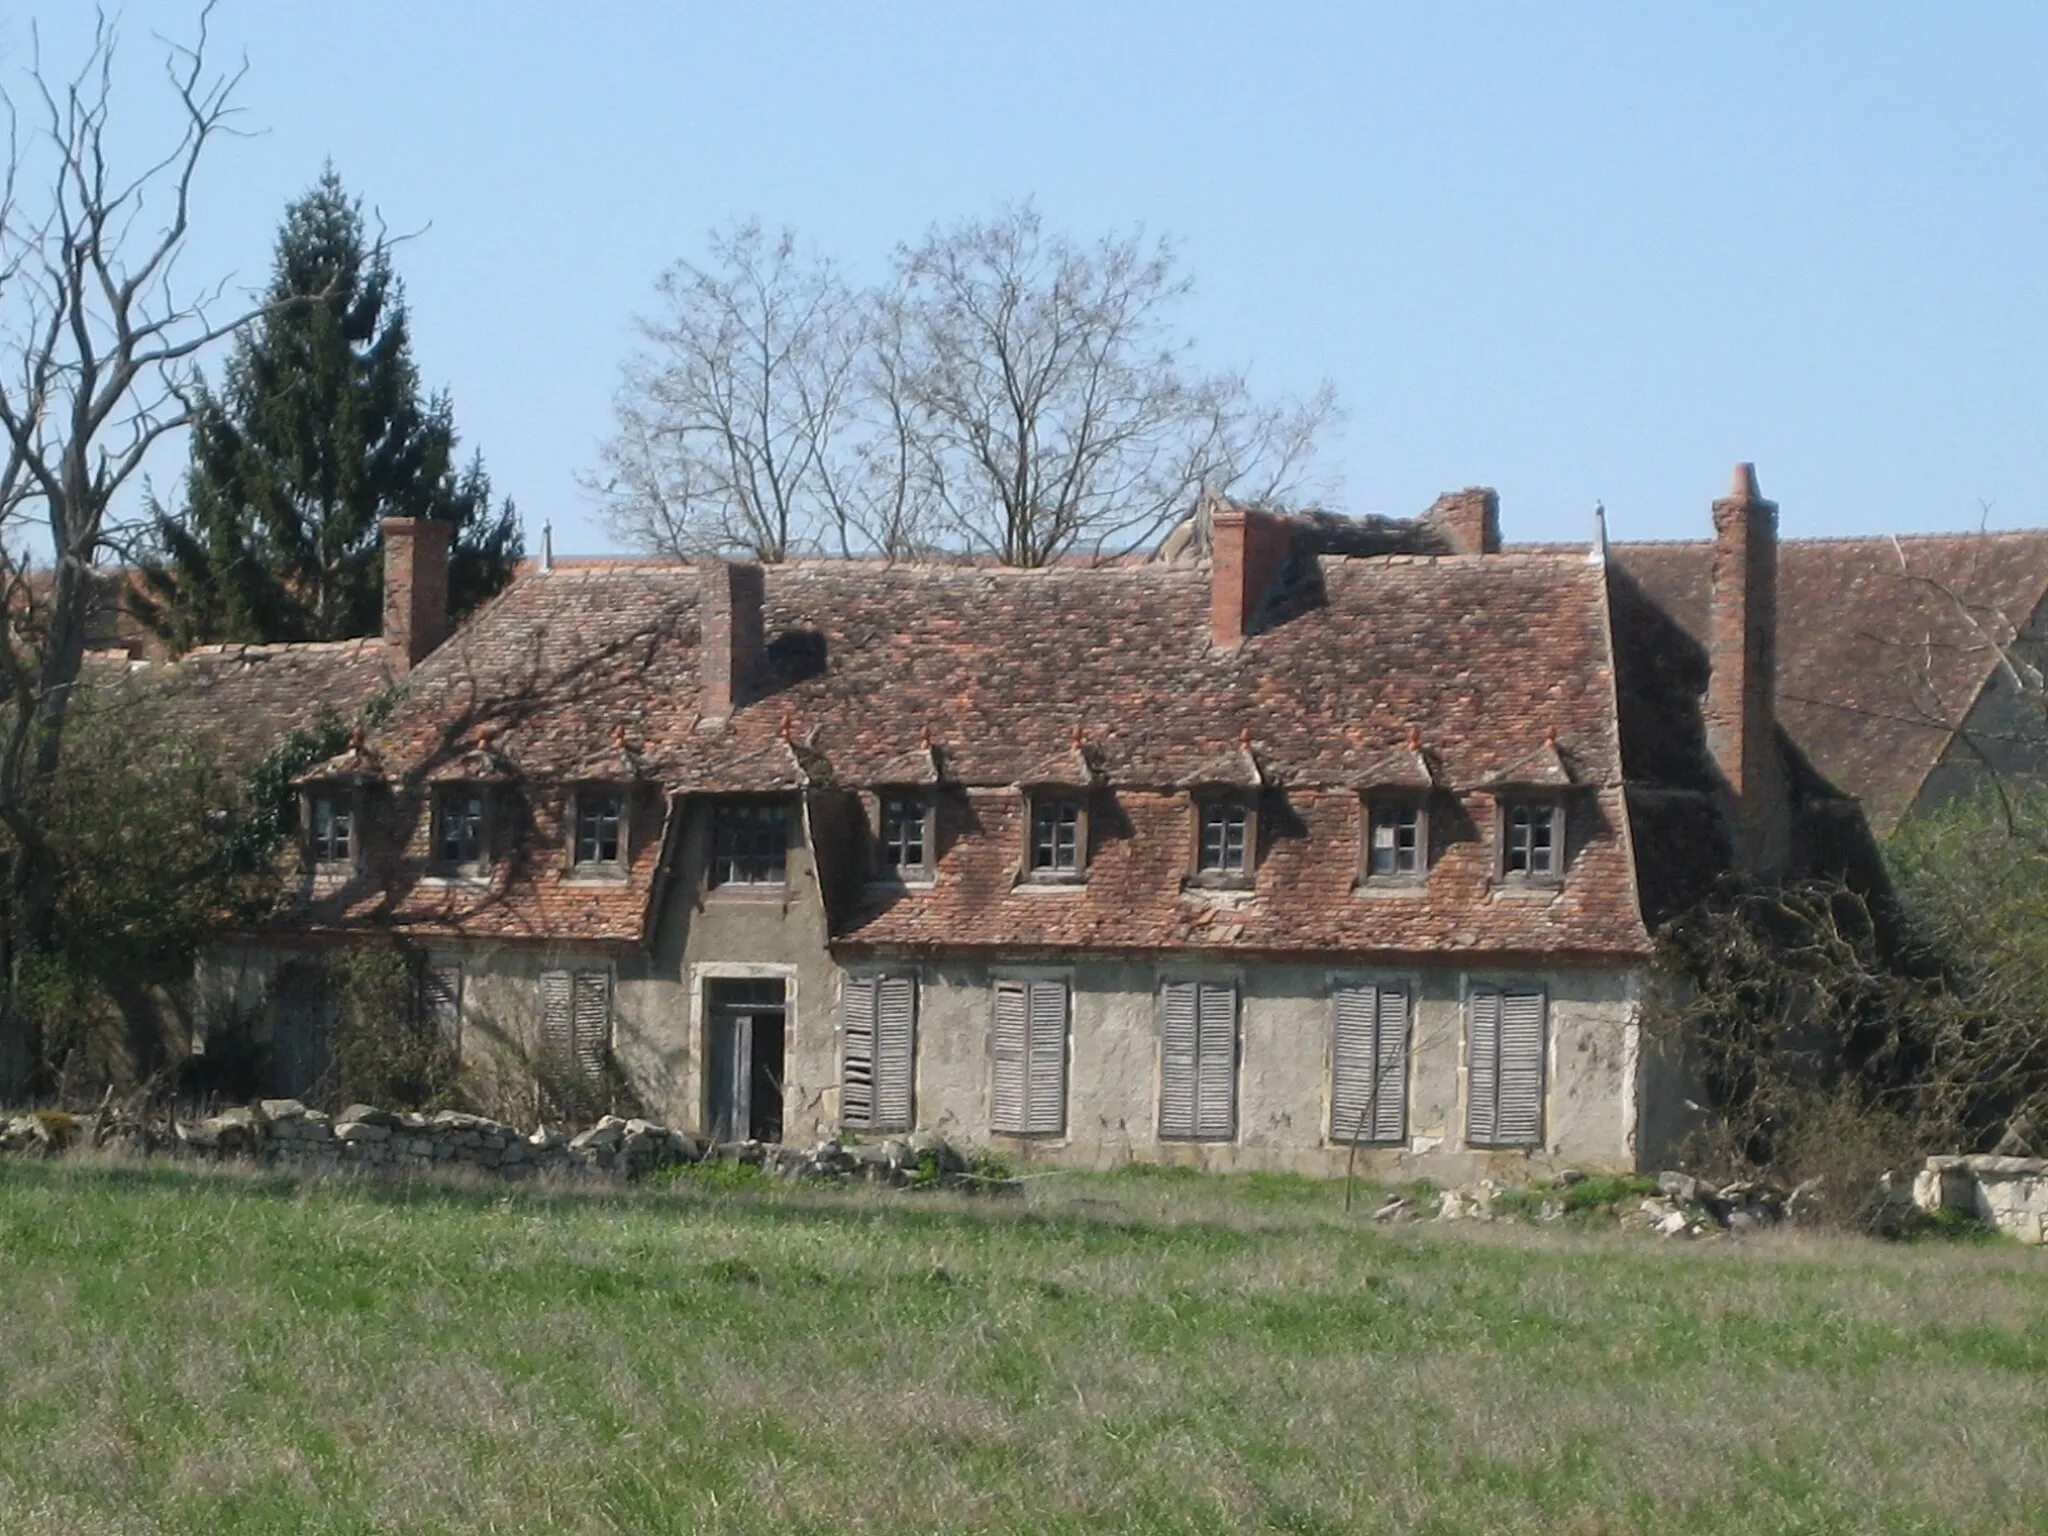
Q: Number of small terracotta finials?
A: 9